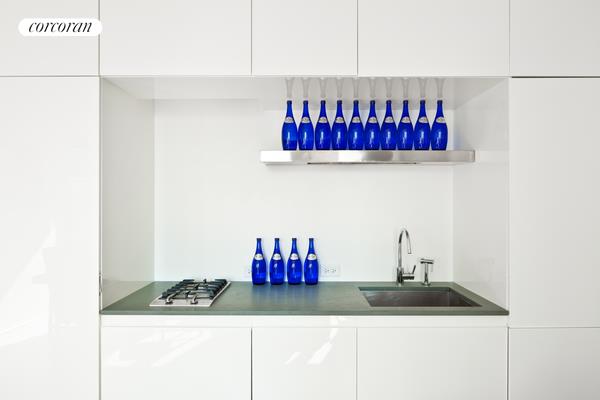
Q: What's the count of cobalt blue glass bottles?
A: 14